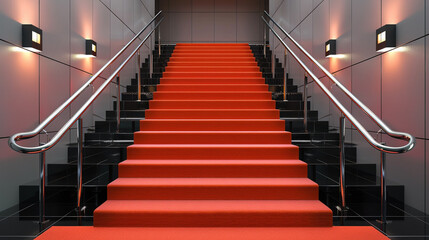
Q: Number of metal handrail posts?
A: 12